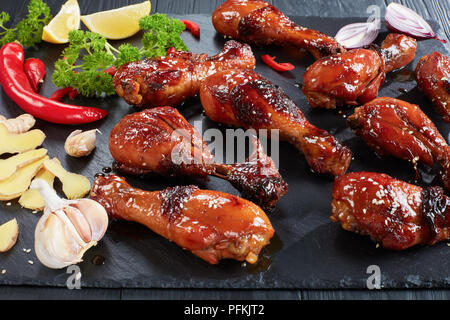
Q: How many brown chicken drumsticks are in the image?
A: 9